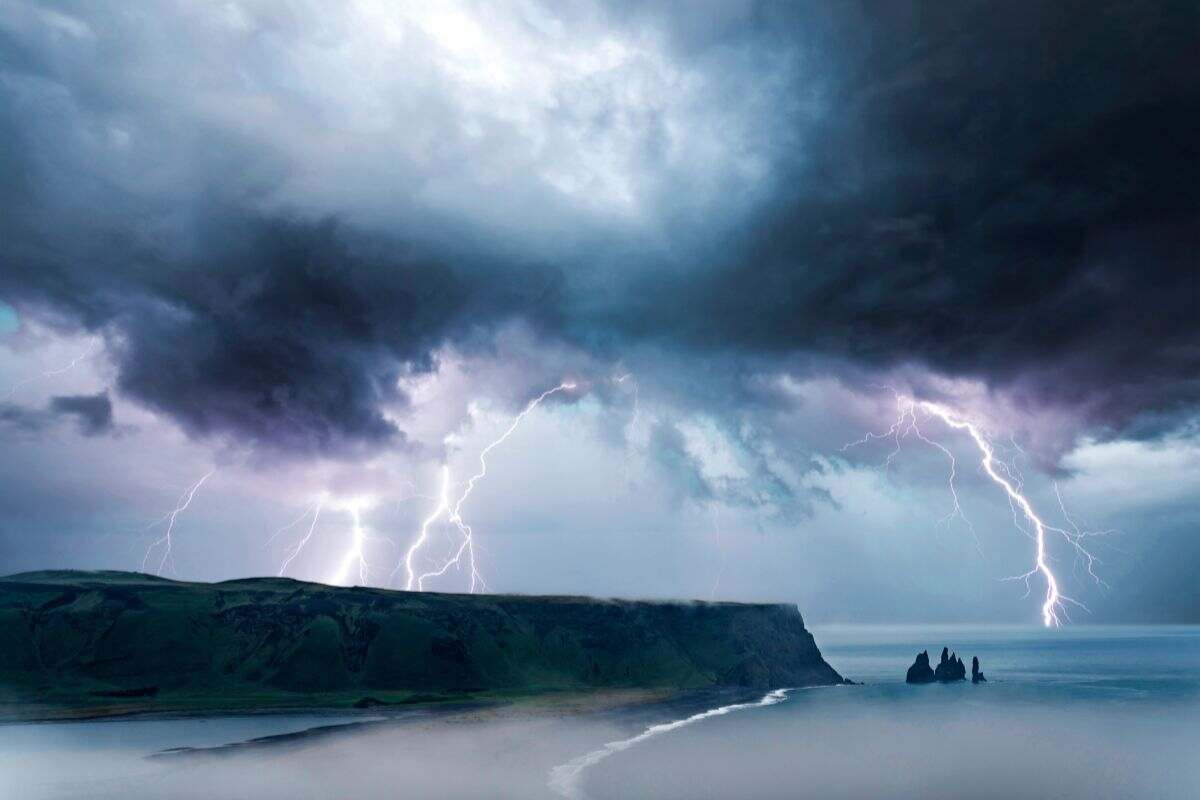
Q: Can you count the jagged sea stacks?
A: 3